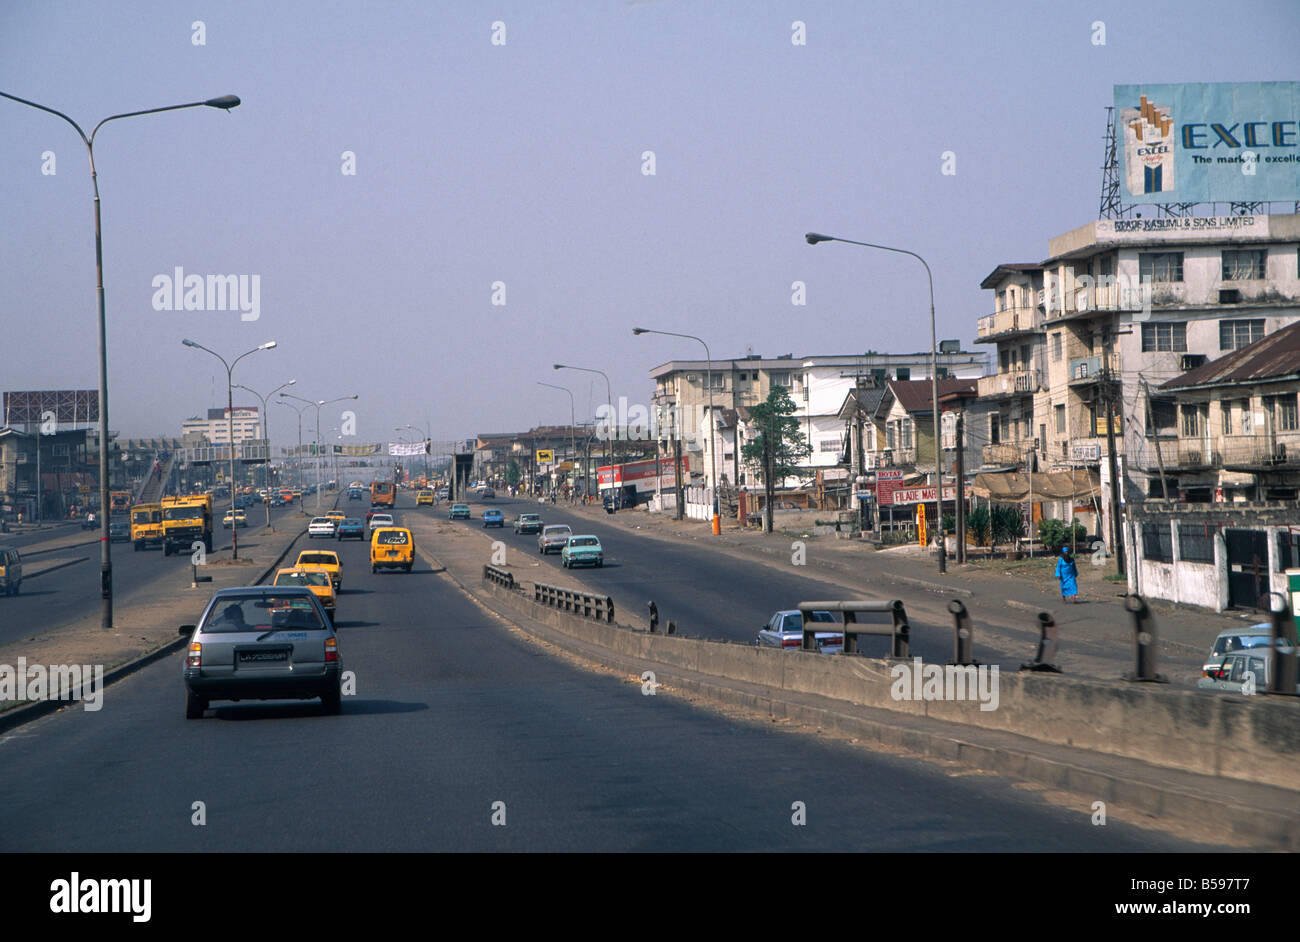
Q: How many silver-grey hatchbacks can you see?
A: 1